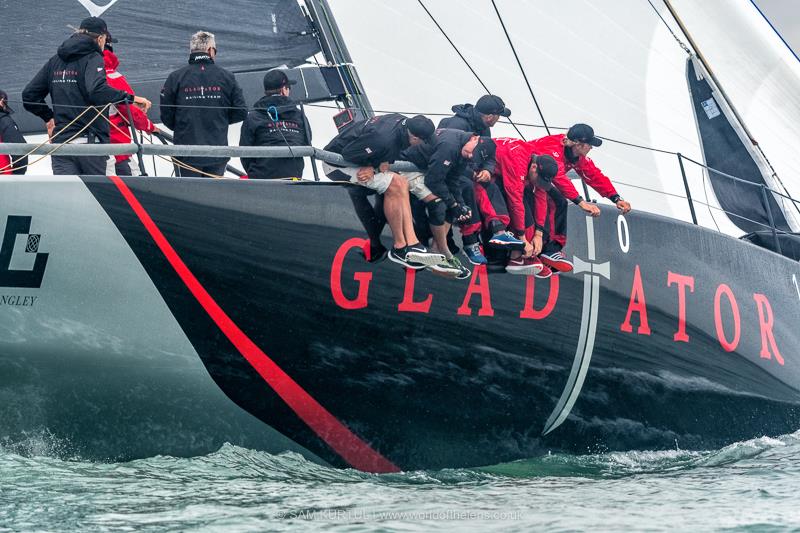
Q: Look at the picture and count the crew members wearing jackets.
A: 10